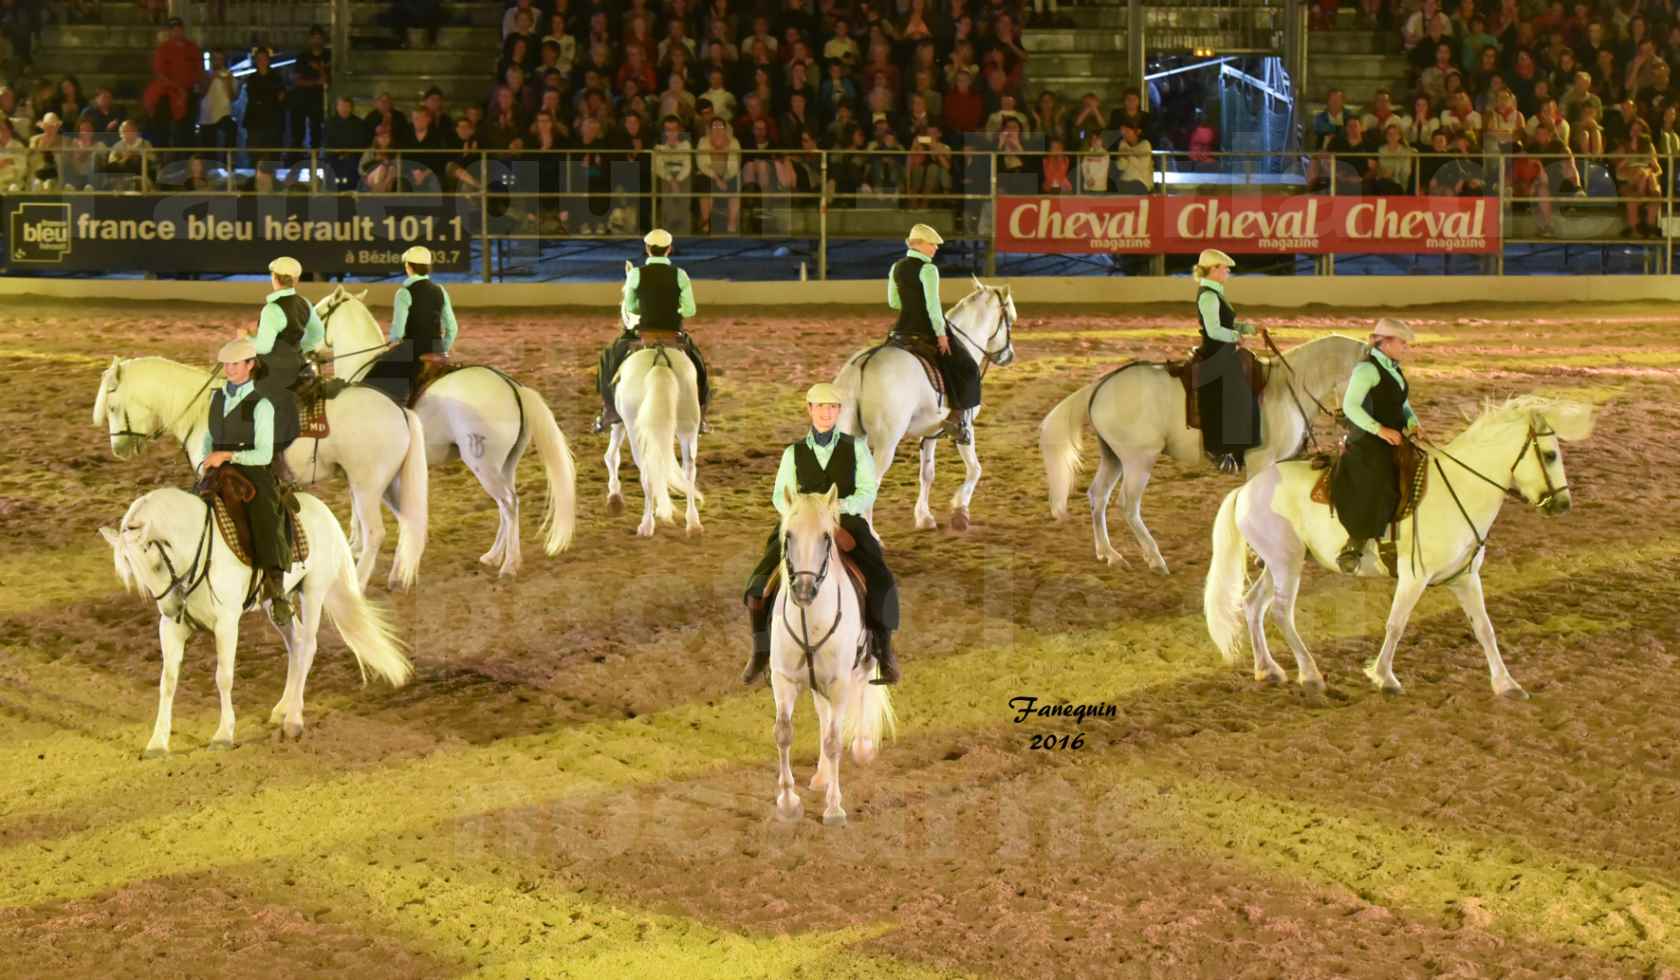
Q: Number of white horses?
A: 8